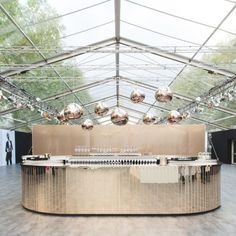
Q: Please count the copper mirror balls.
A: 9